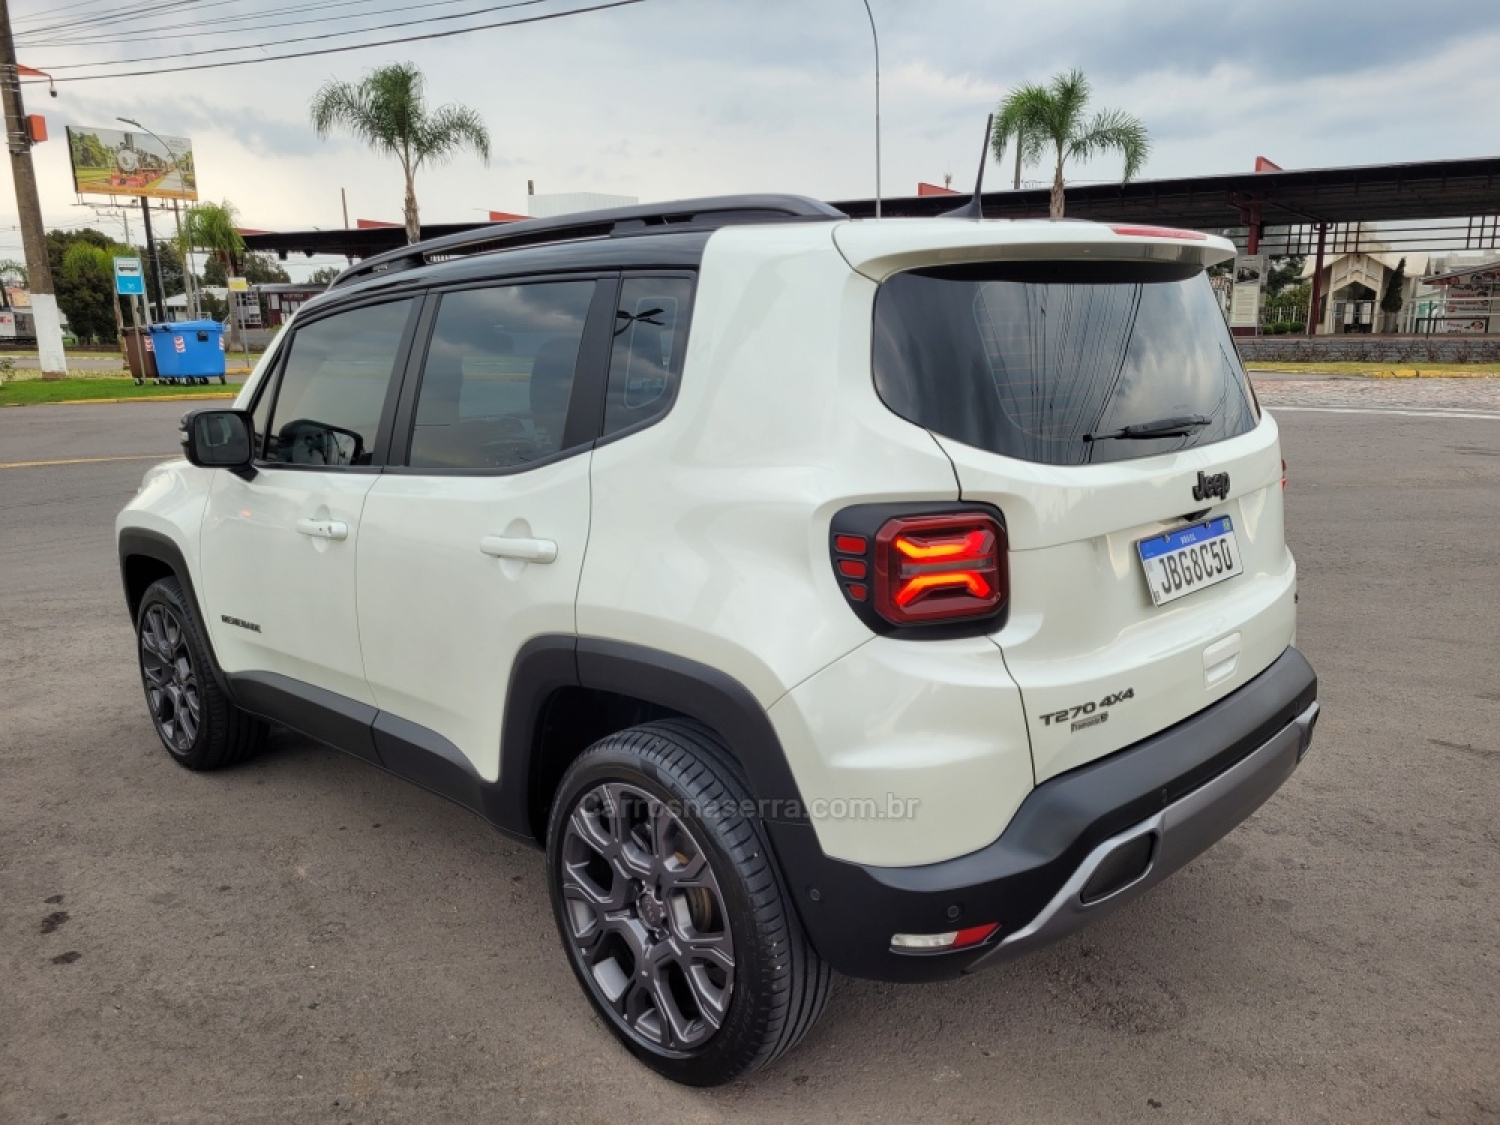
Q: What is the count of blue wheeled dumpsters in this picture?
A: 1